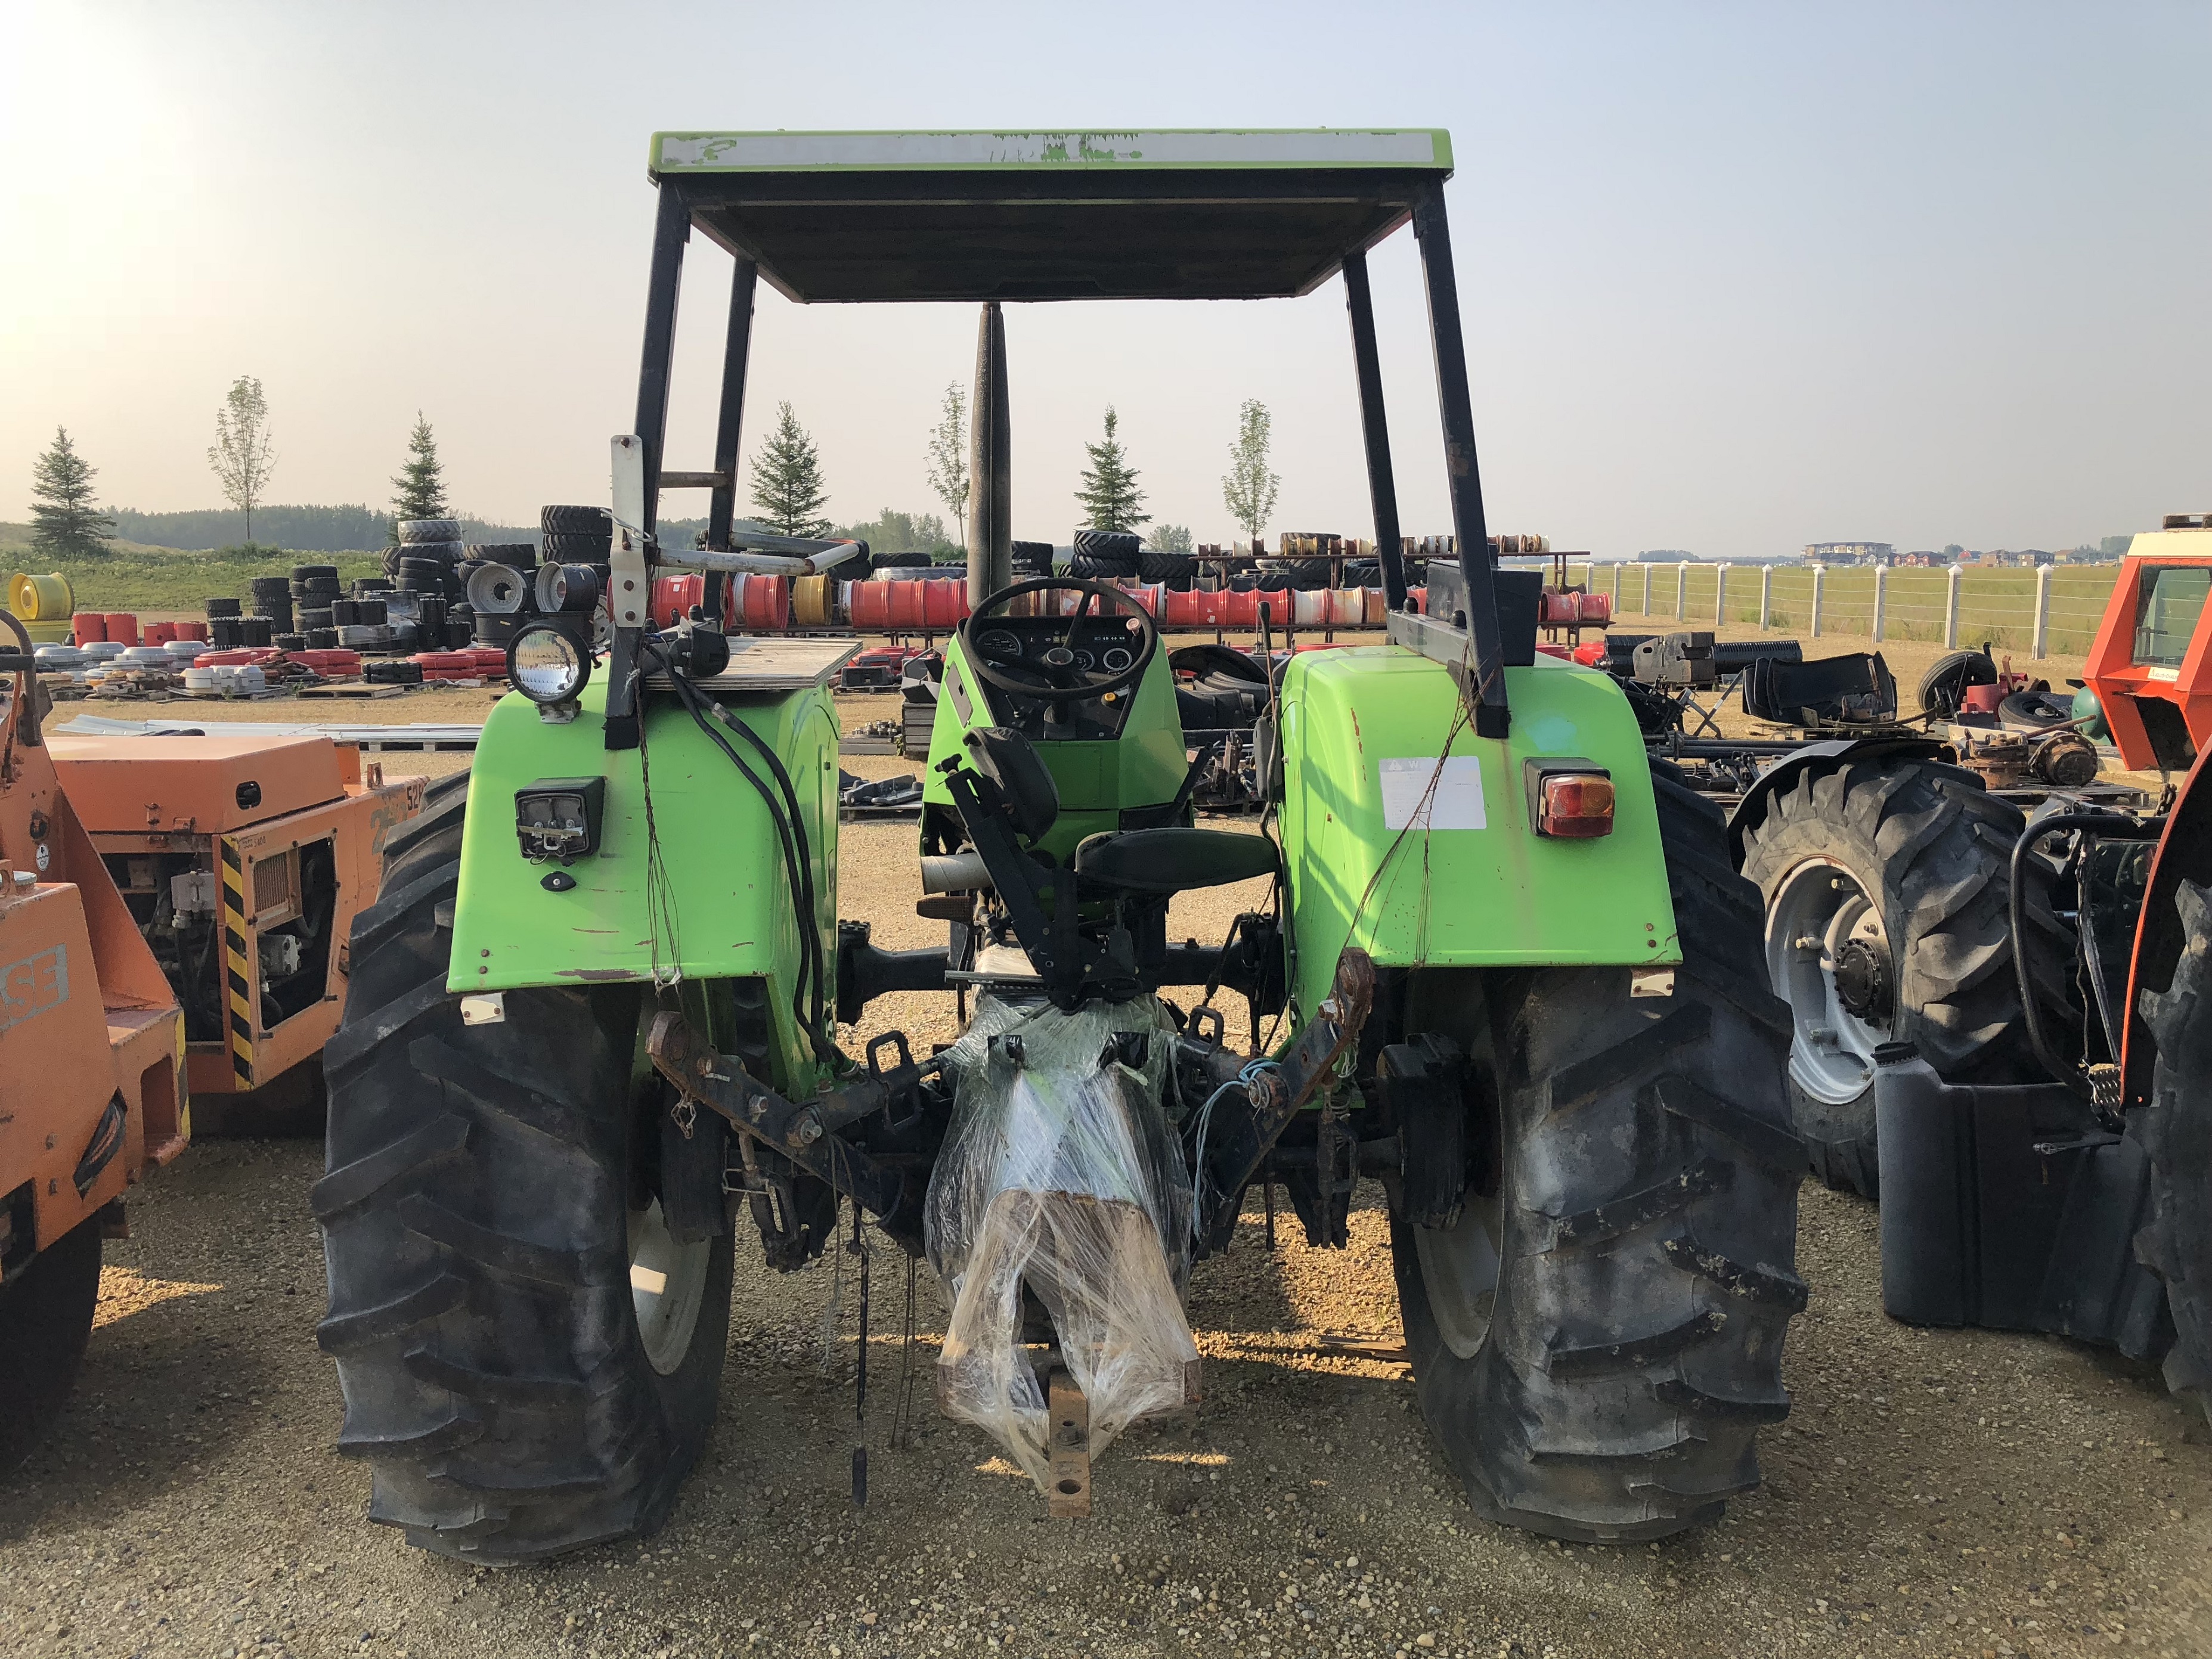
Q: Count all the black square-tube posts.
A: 4